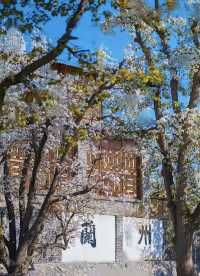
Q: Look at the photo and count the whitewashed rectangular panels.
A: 2